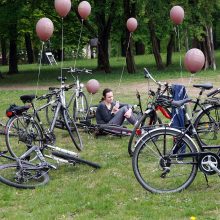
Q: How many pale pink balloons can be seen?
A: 7